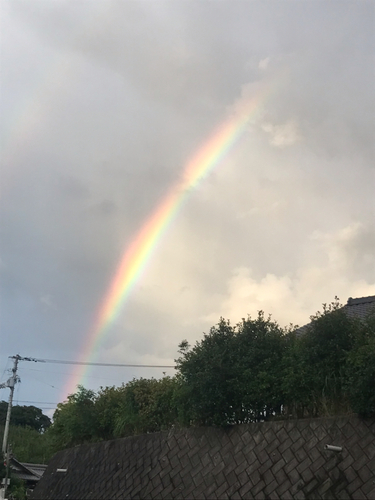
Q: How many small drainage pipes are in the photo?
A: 2